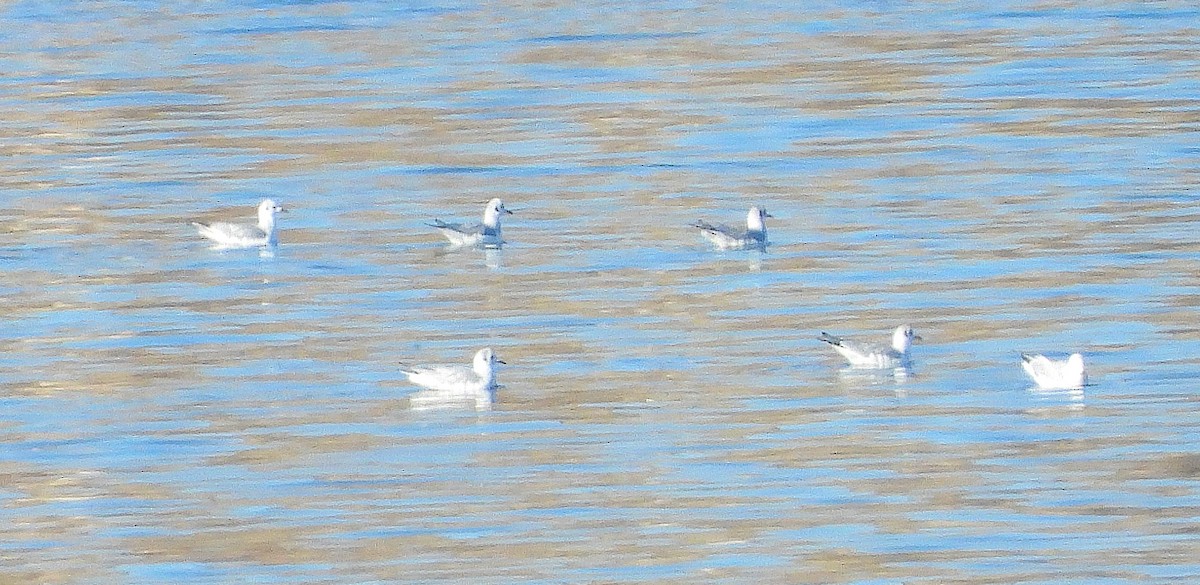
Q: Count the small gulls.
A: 6